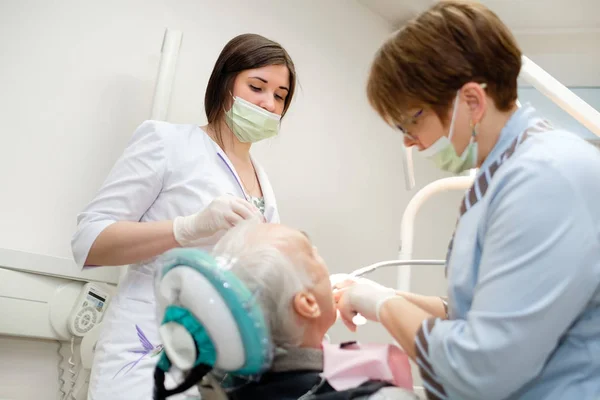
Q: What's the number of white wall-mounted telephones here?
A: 1